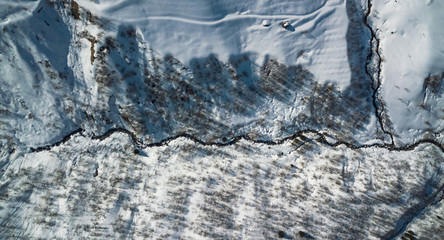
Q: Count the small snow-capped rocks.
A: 2